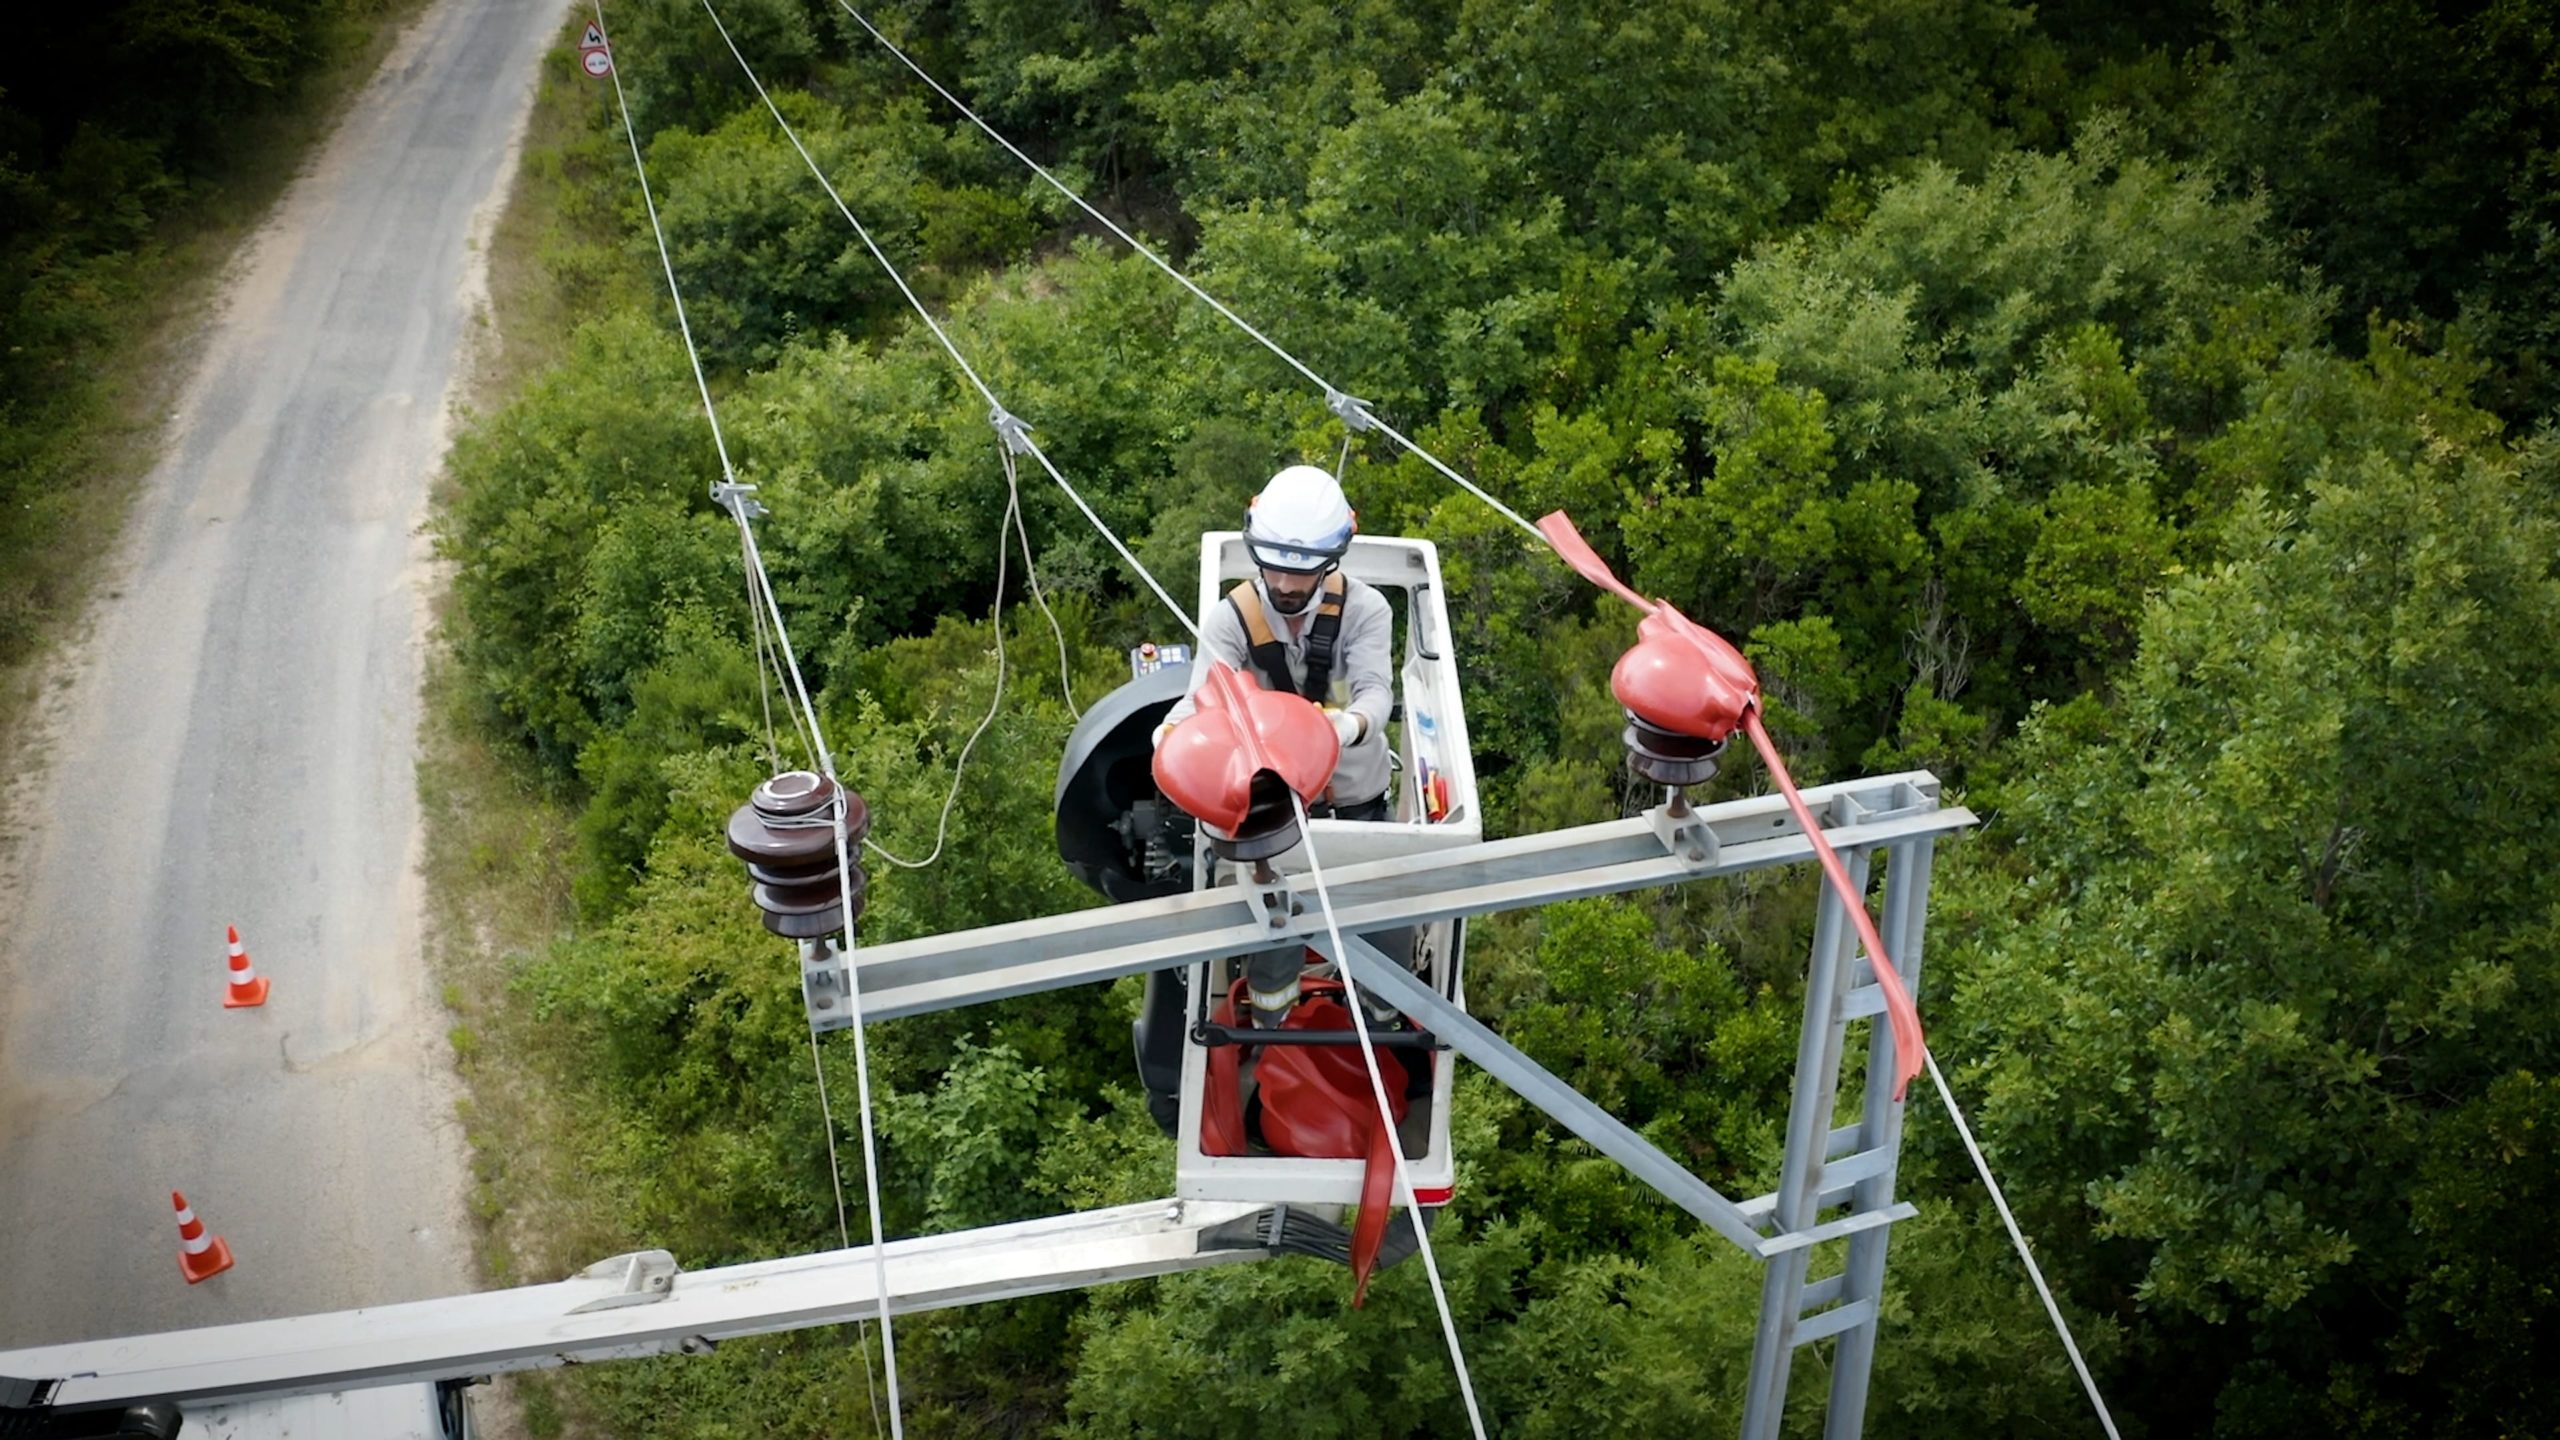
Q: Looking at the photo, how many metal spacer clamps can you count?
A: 3